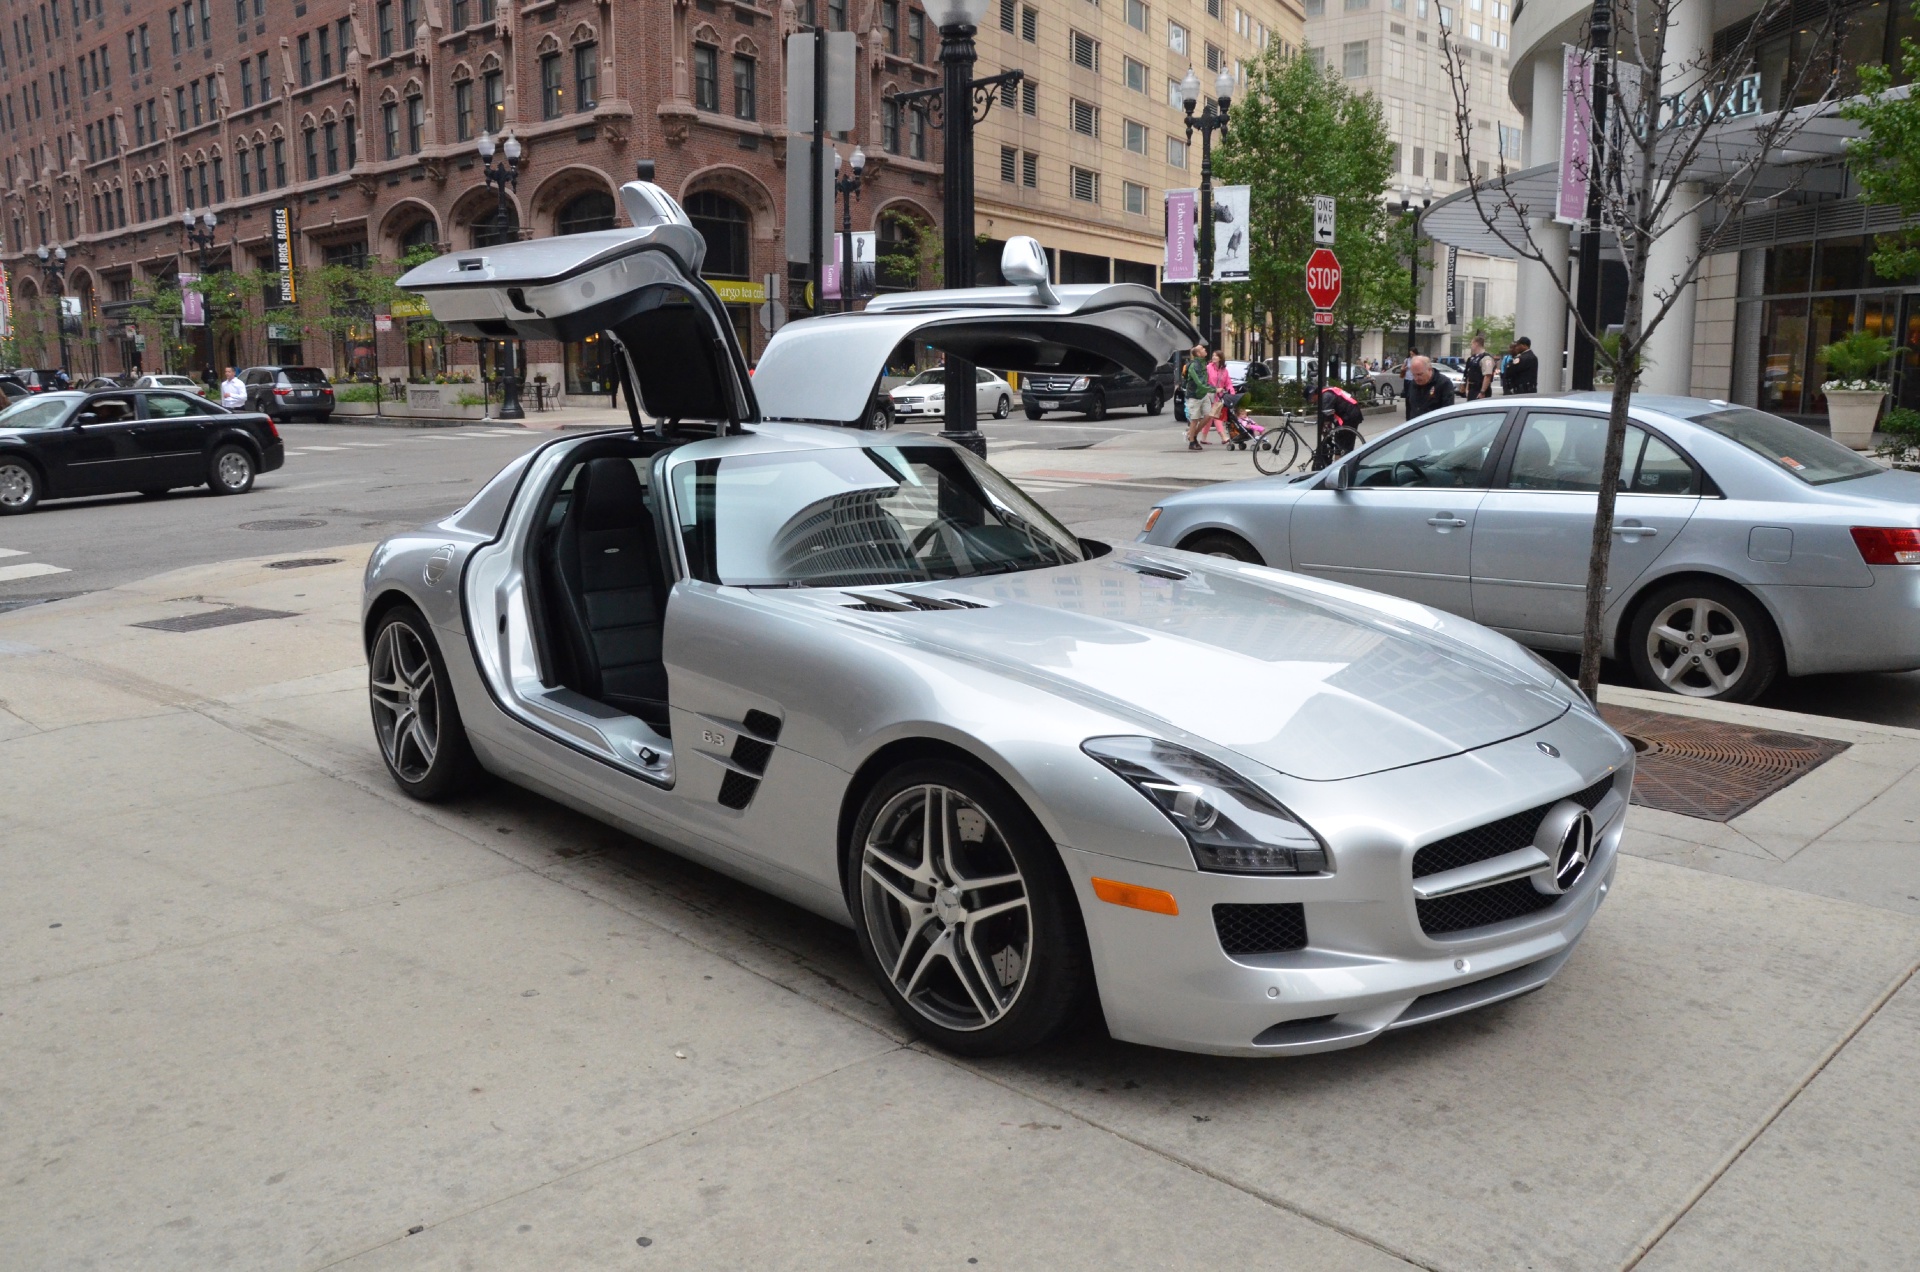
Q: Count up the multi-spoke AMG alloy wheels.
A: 2